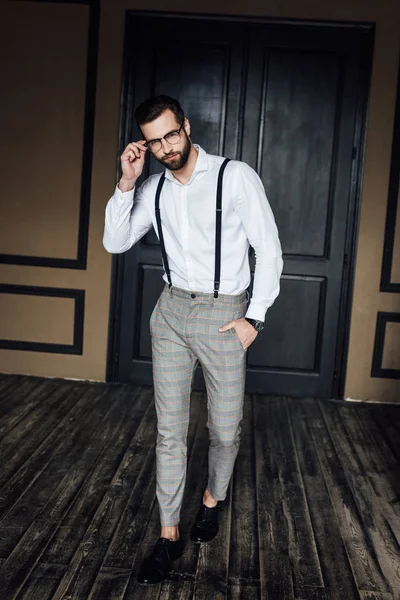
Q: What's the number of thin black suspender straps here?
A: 2